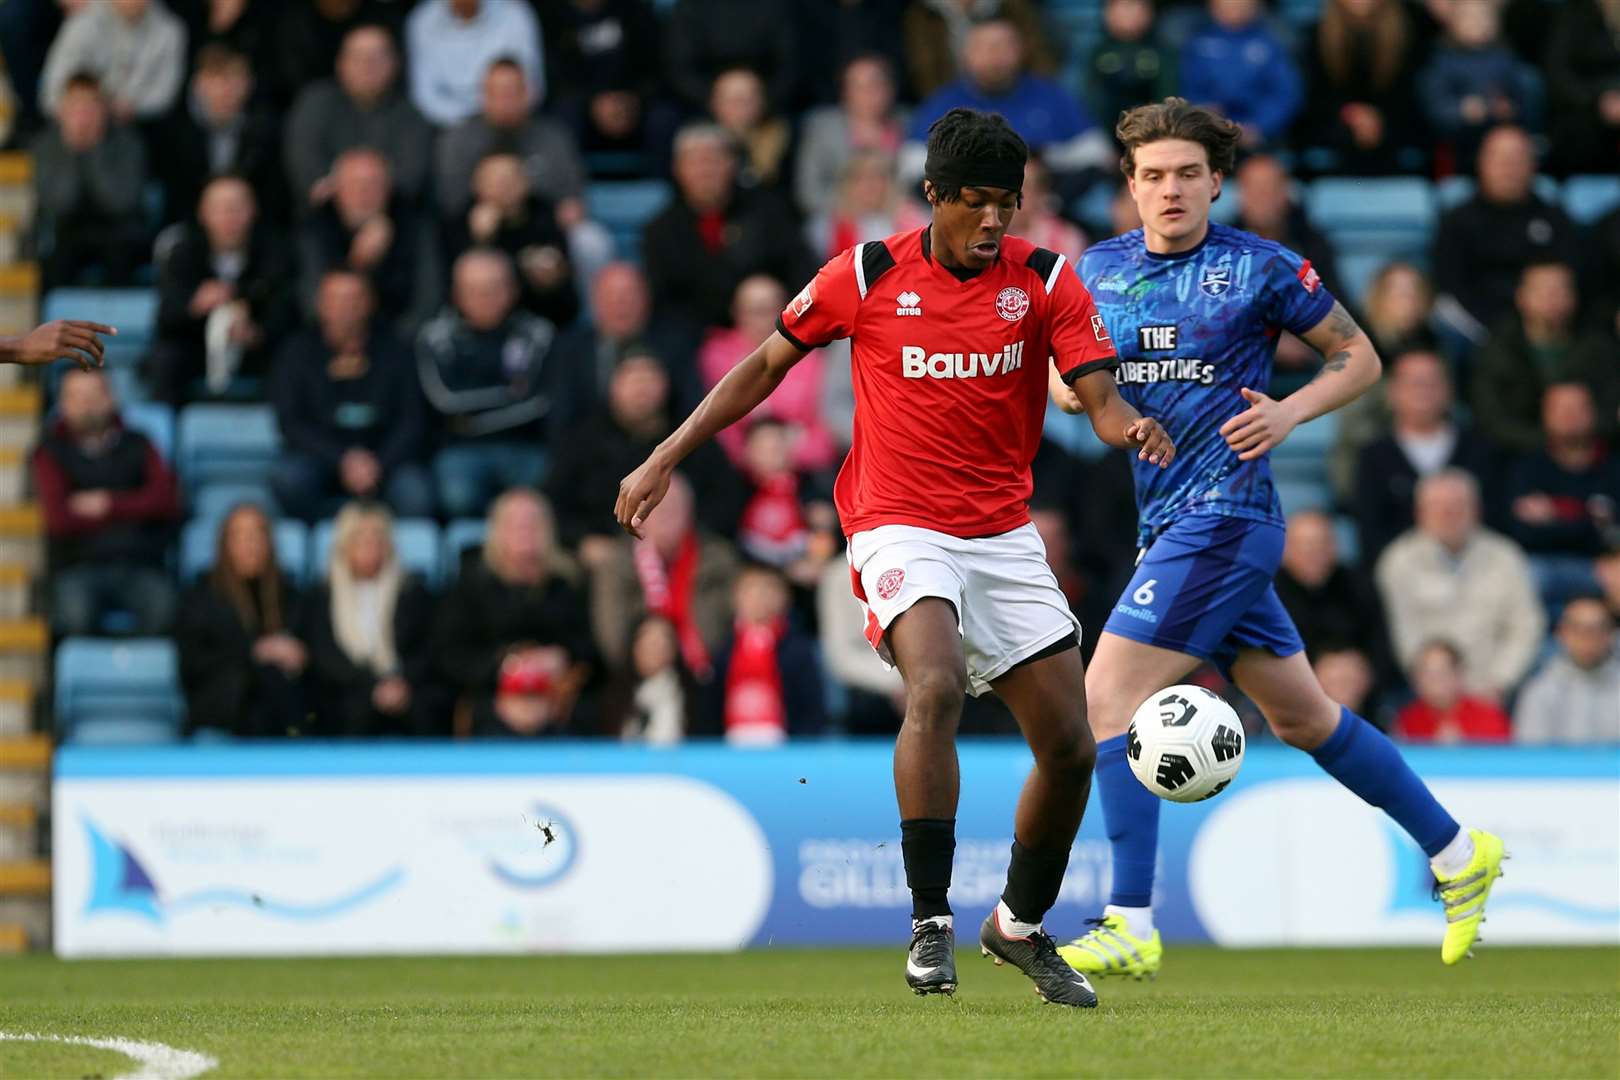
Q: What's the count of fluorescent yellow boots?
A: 2